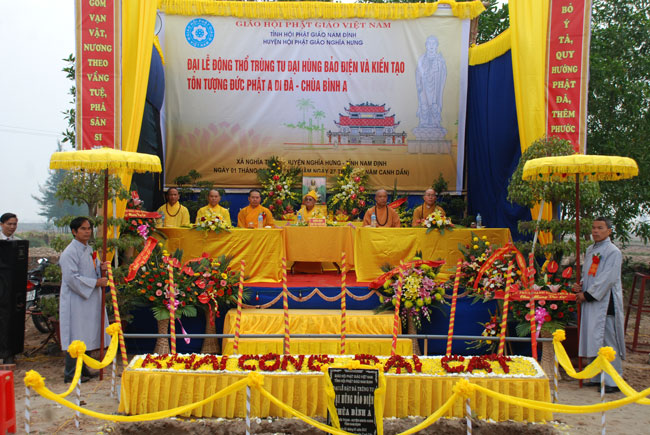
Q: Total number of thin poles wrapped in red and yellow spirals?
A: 9